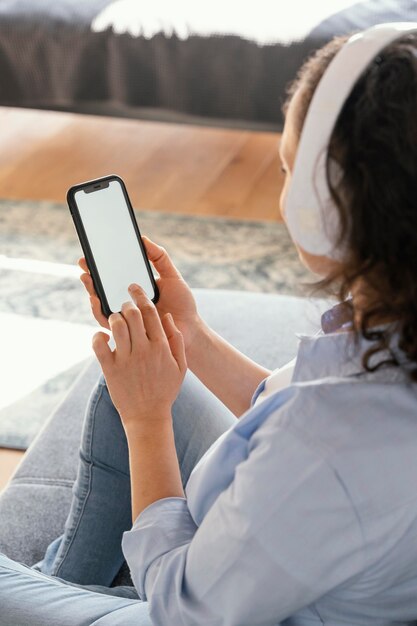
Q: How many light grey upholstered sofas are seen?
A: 1